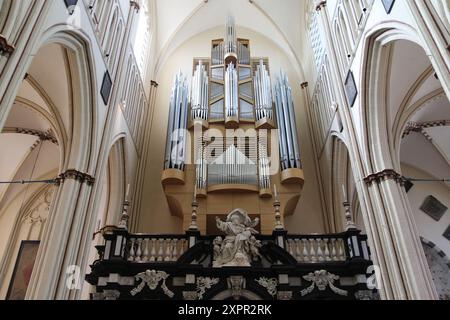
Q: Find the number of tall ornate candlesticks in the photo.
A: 4